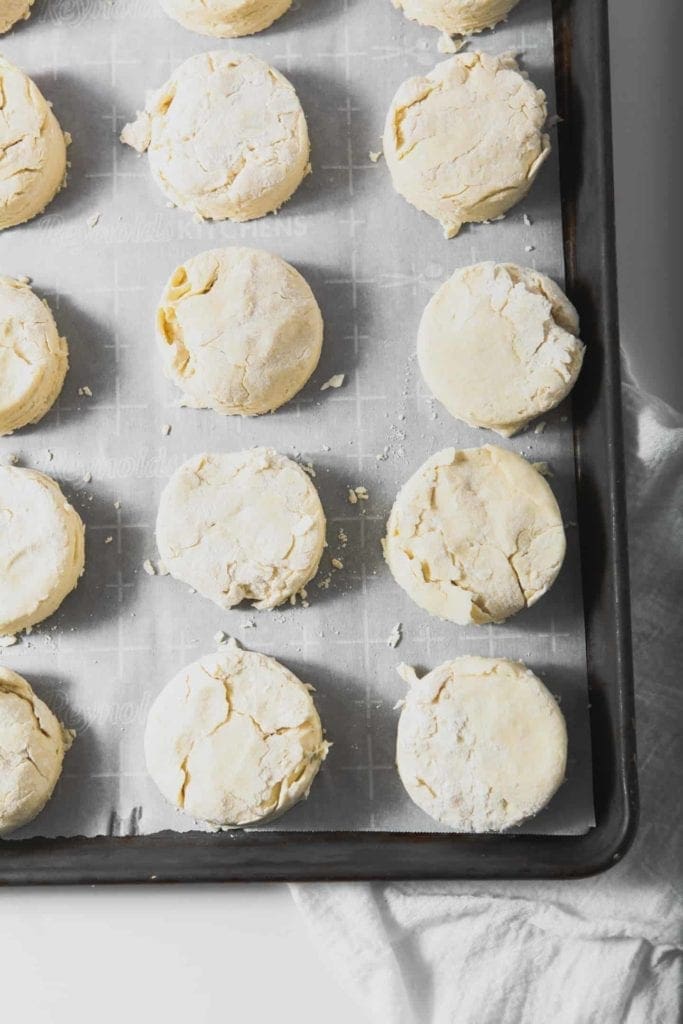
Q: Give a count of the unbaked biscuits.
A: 15